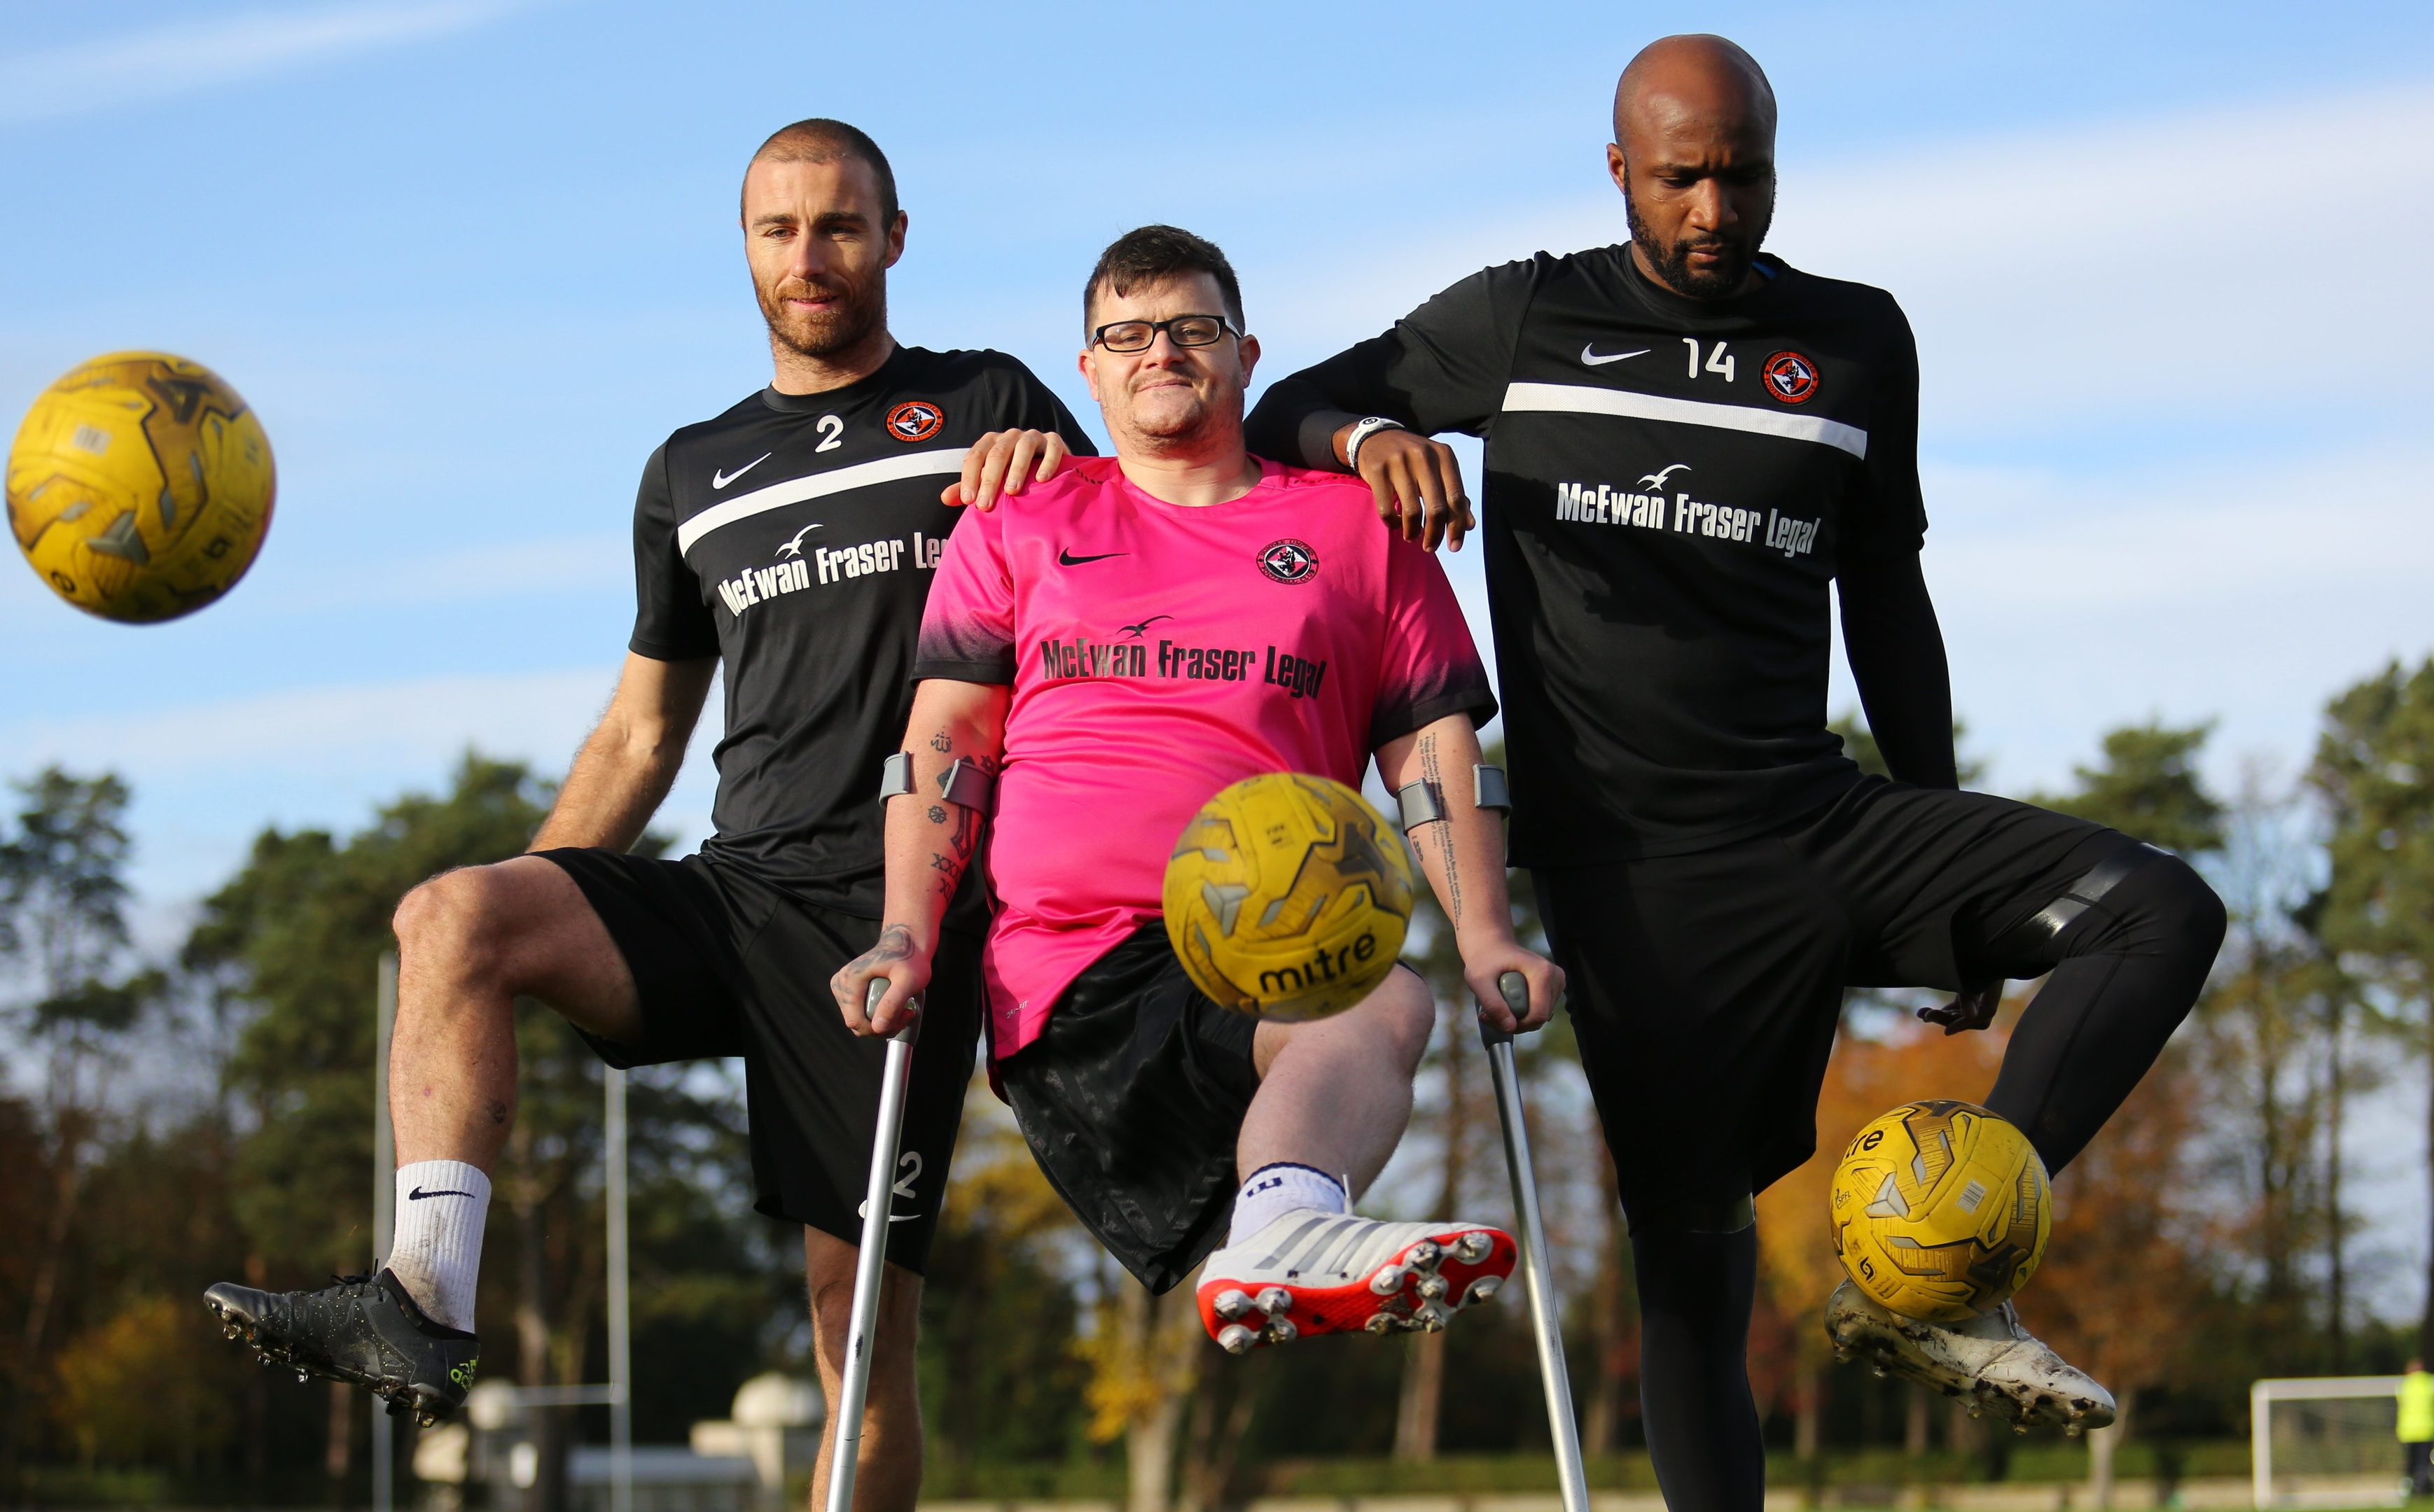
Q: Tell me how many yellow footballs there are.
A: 3